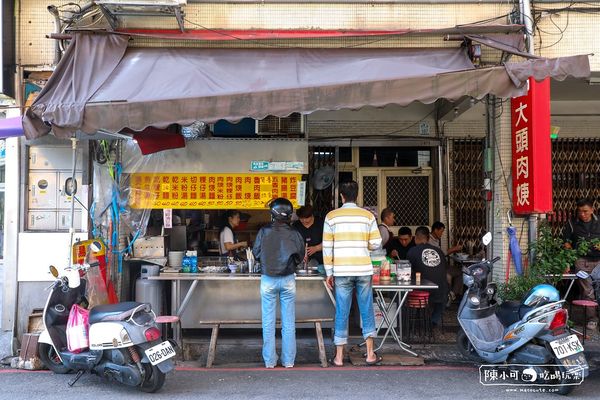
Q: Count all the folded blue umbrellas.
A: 1